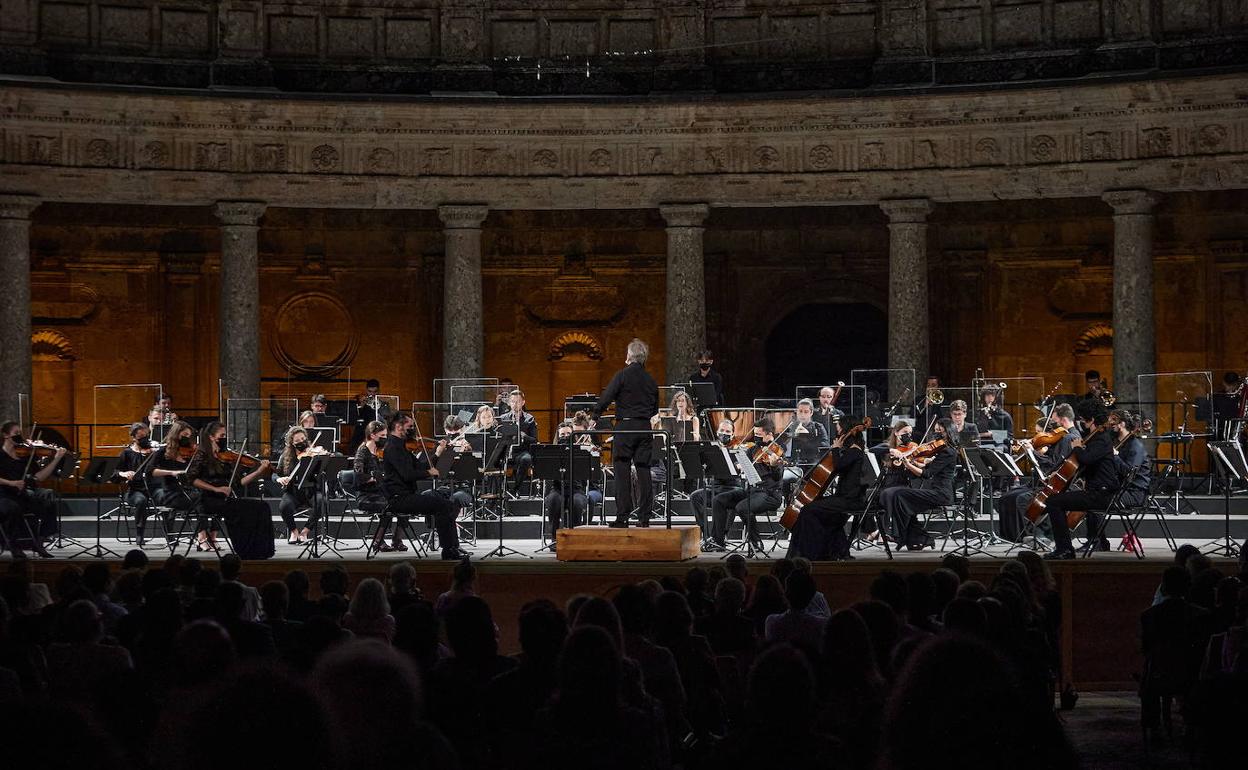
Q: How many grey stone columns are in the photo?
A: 6